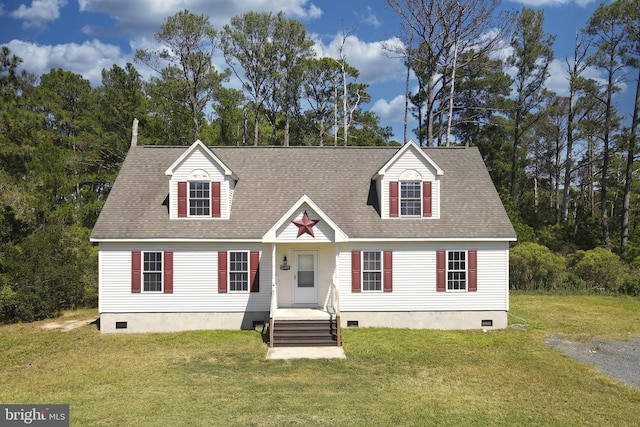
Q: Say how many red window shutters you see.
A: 12